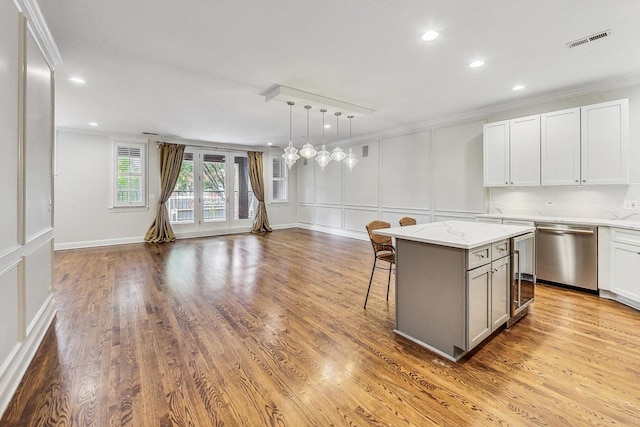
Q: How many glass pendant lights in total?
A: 5